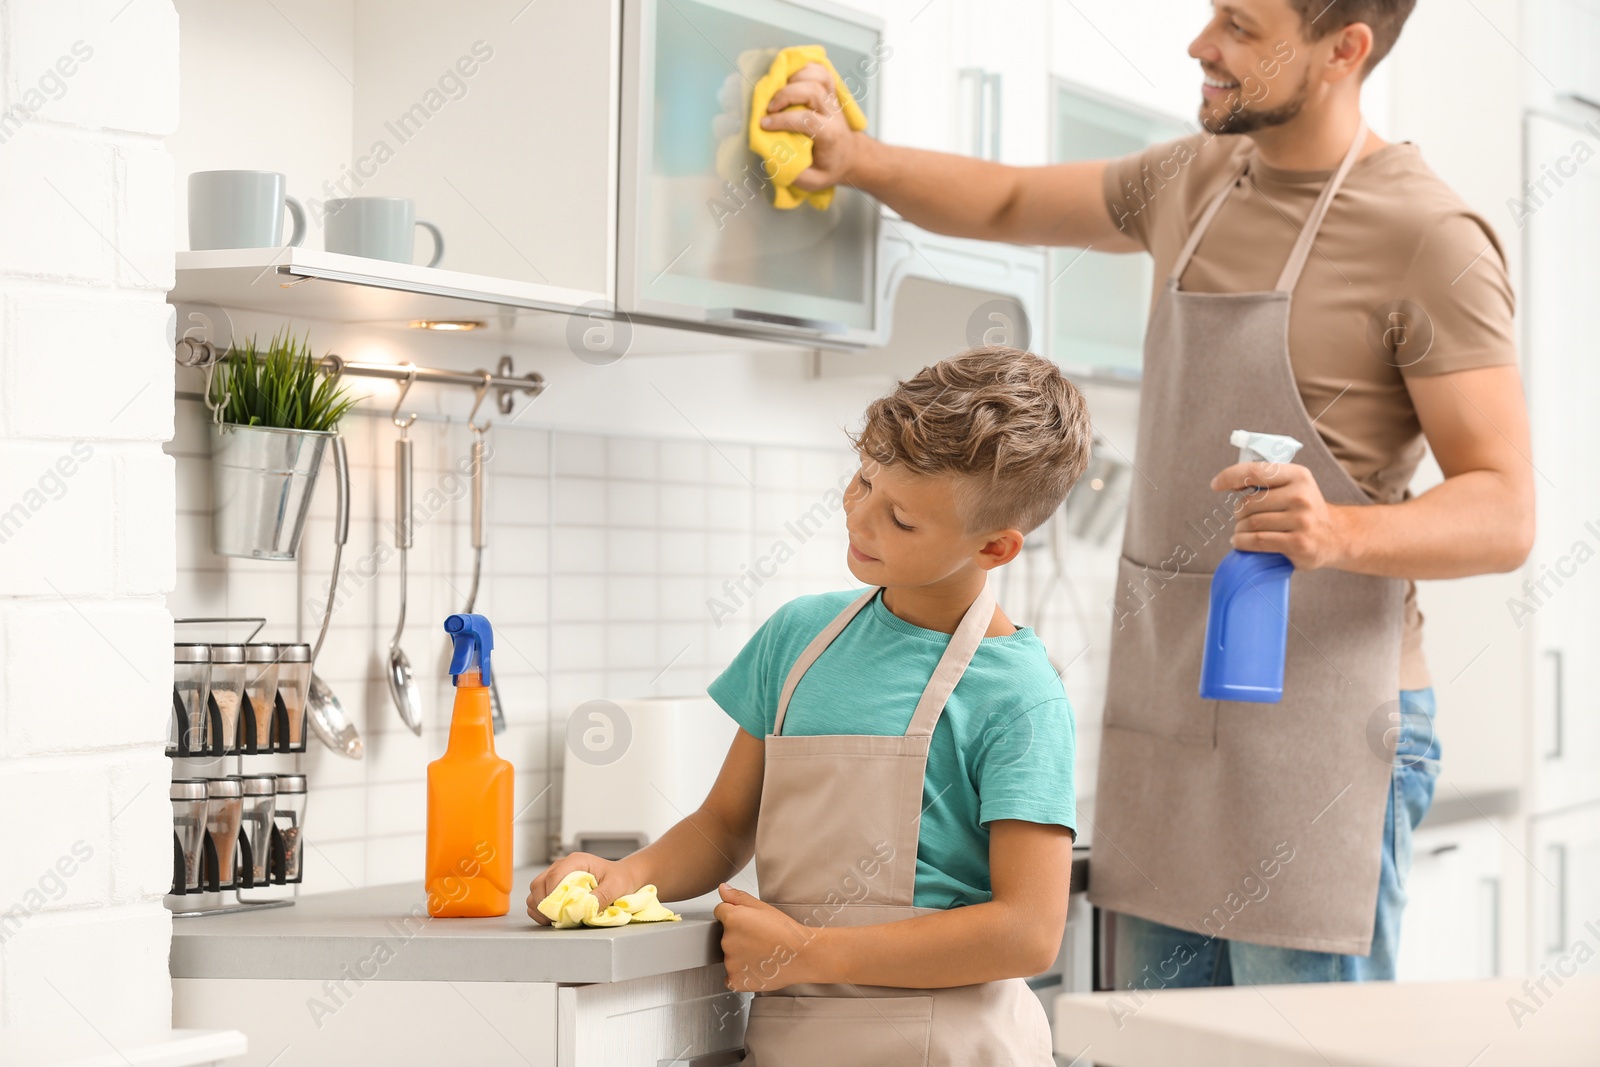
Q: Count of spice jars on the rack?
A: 8